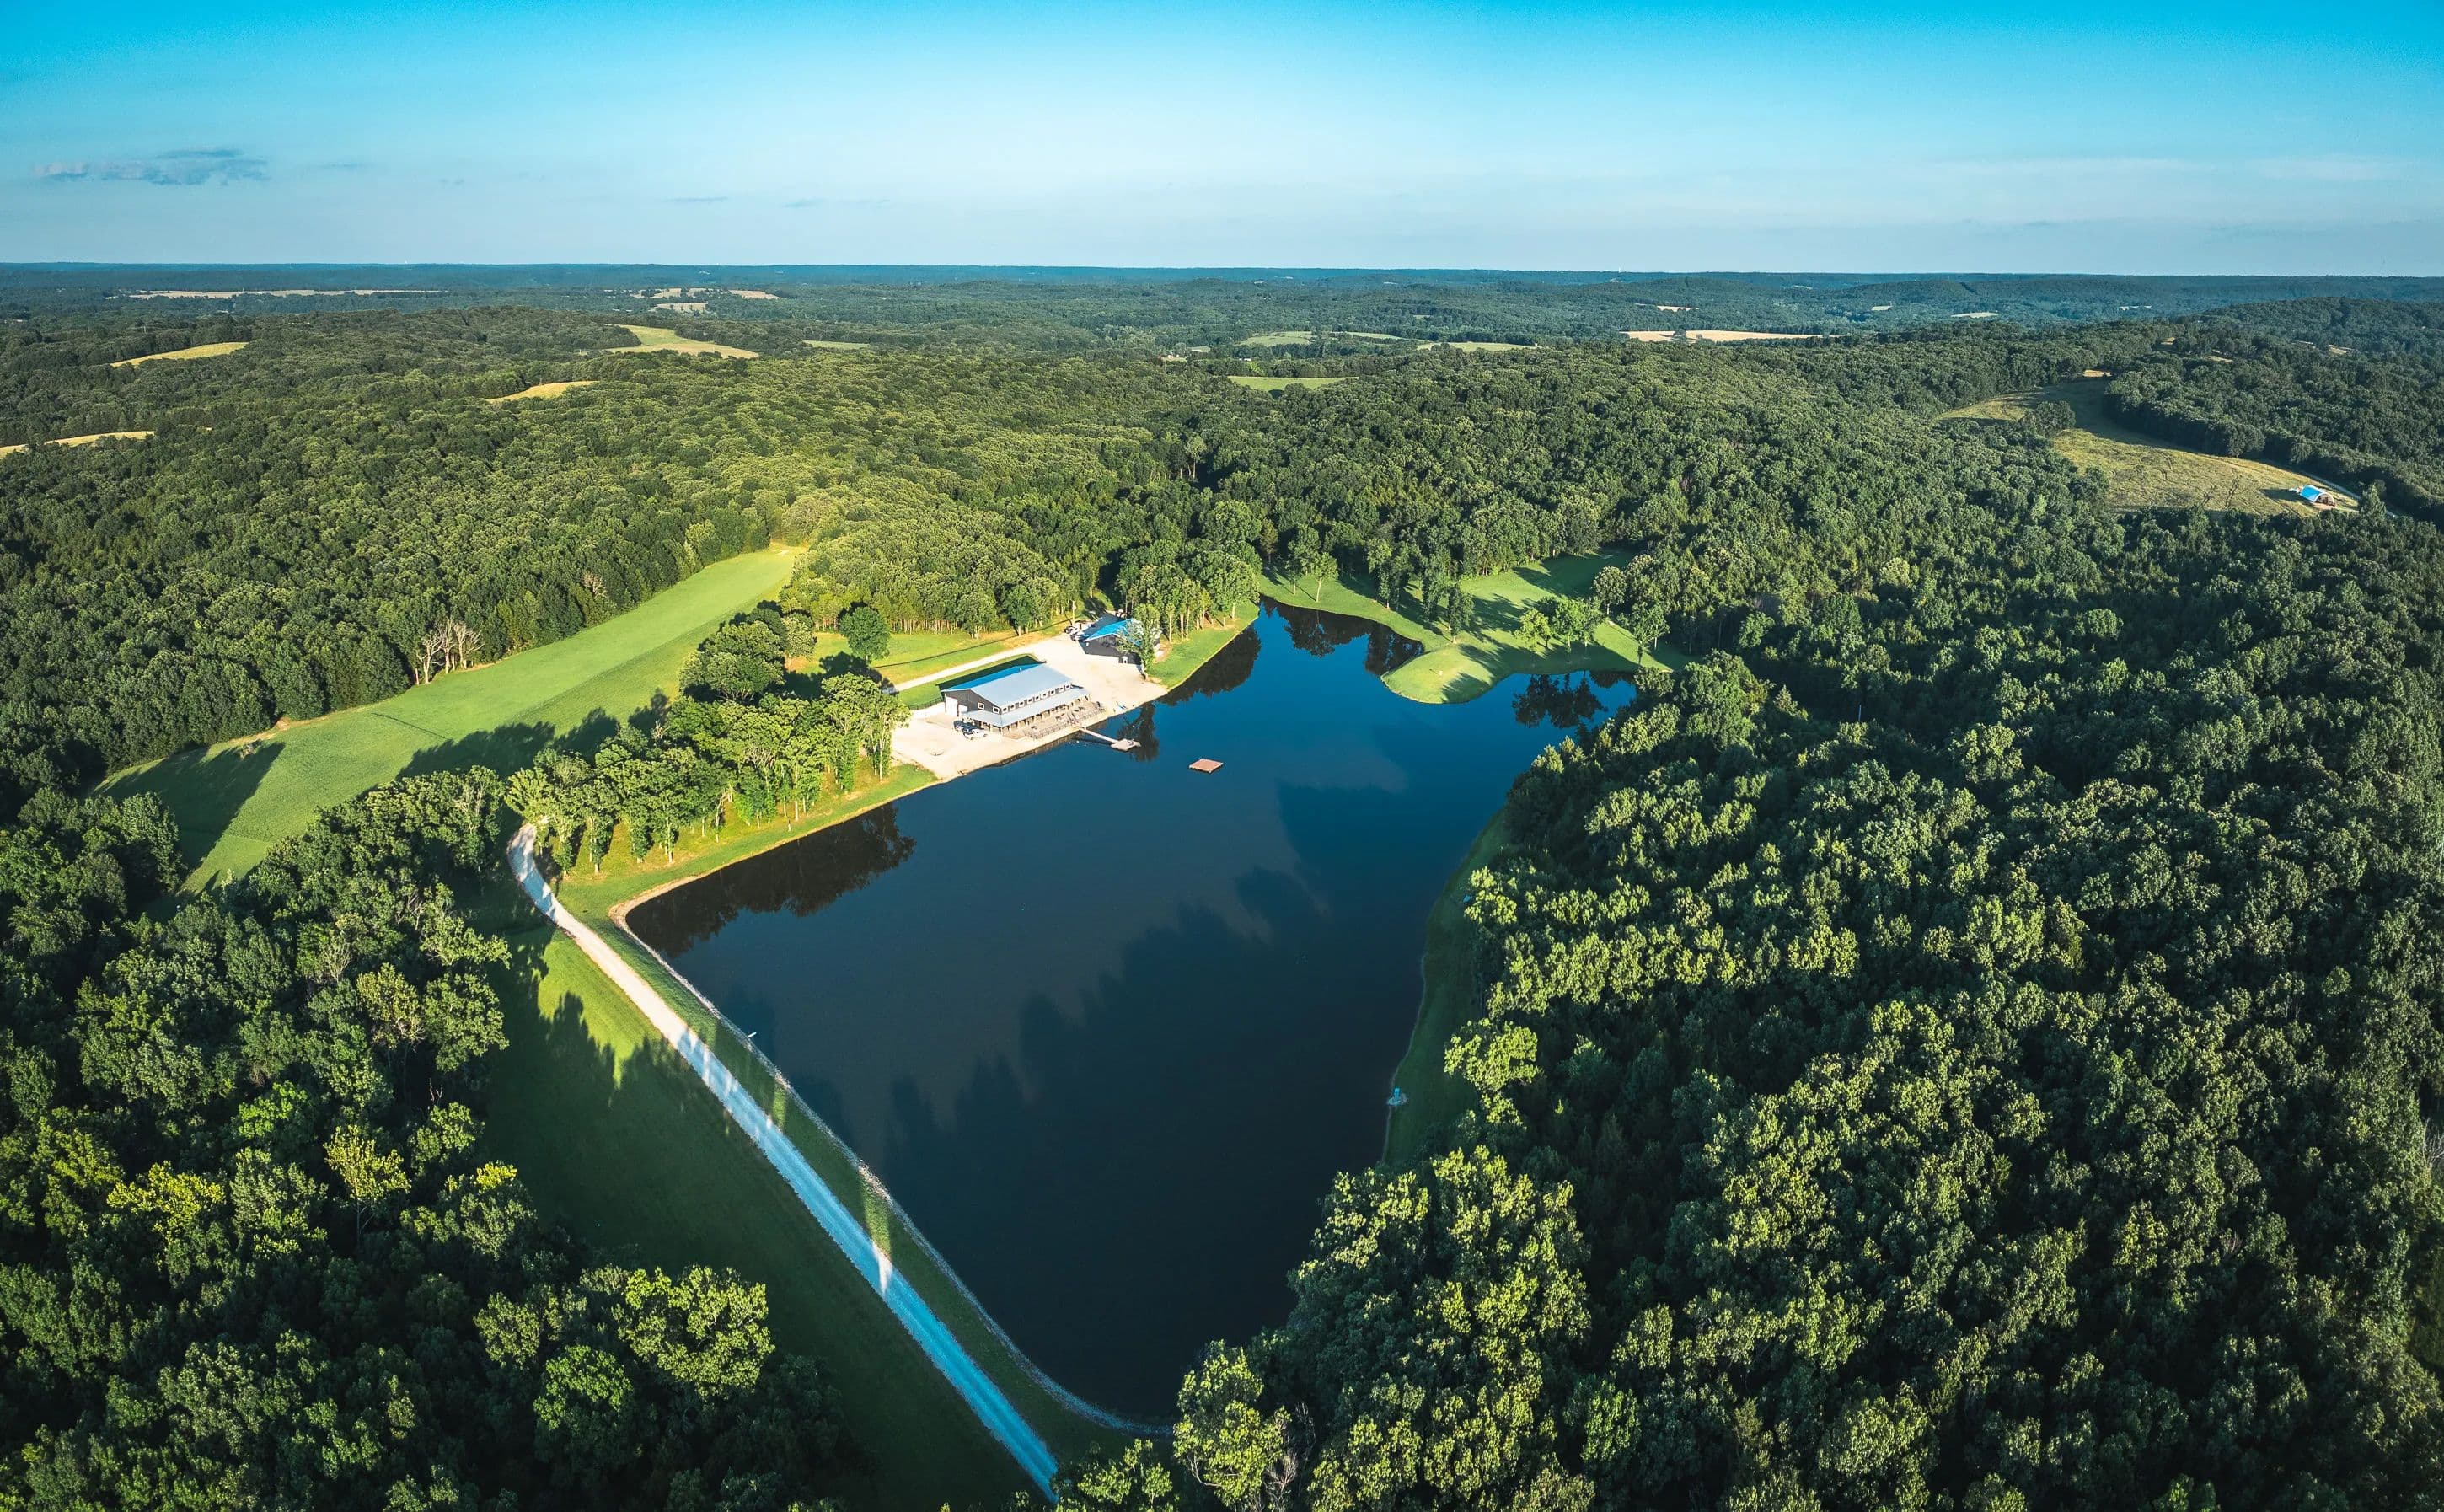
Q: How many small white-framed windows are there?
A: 11